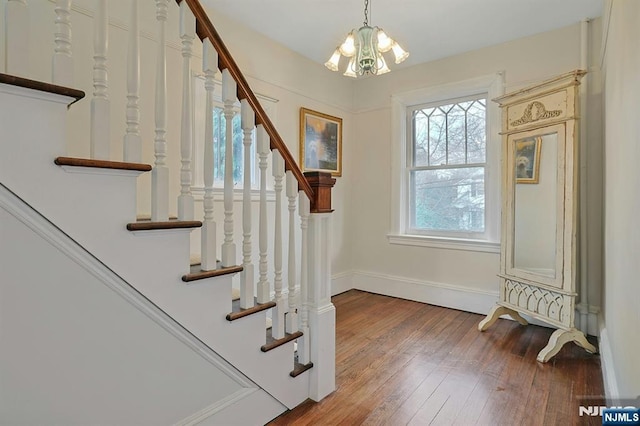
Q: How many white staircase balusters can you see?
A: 13